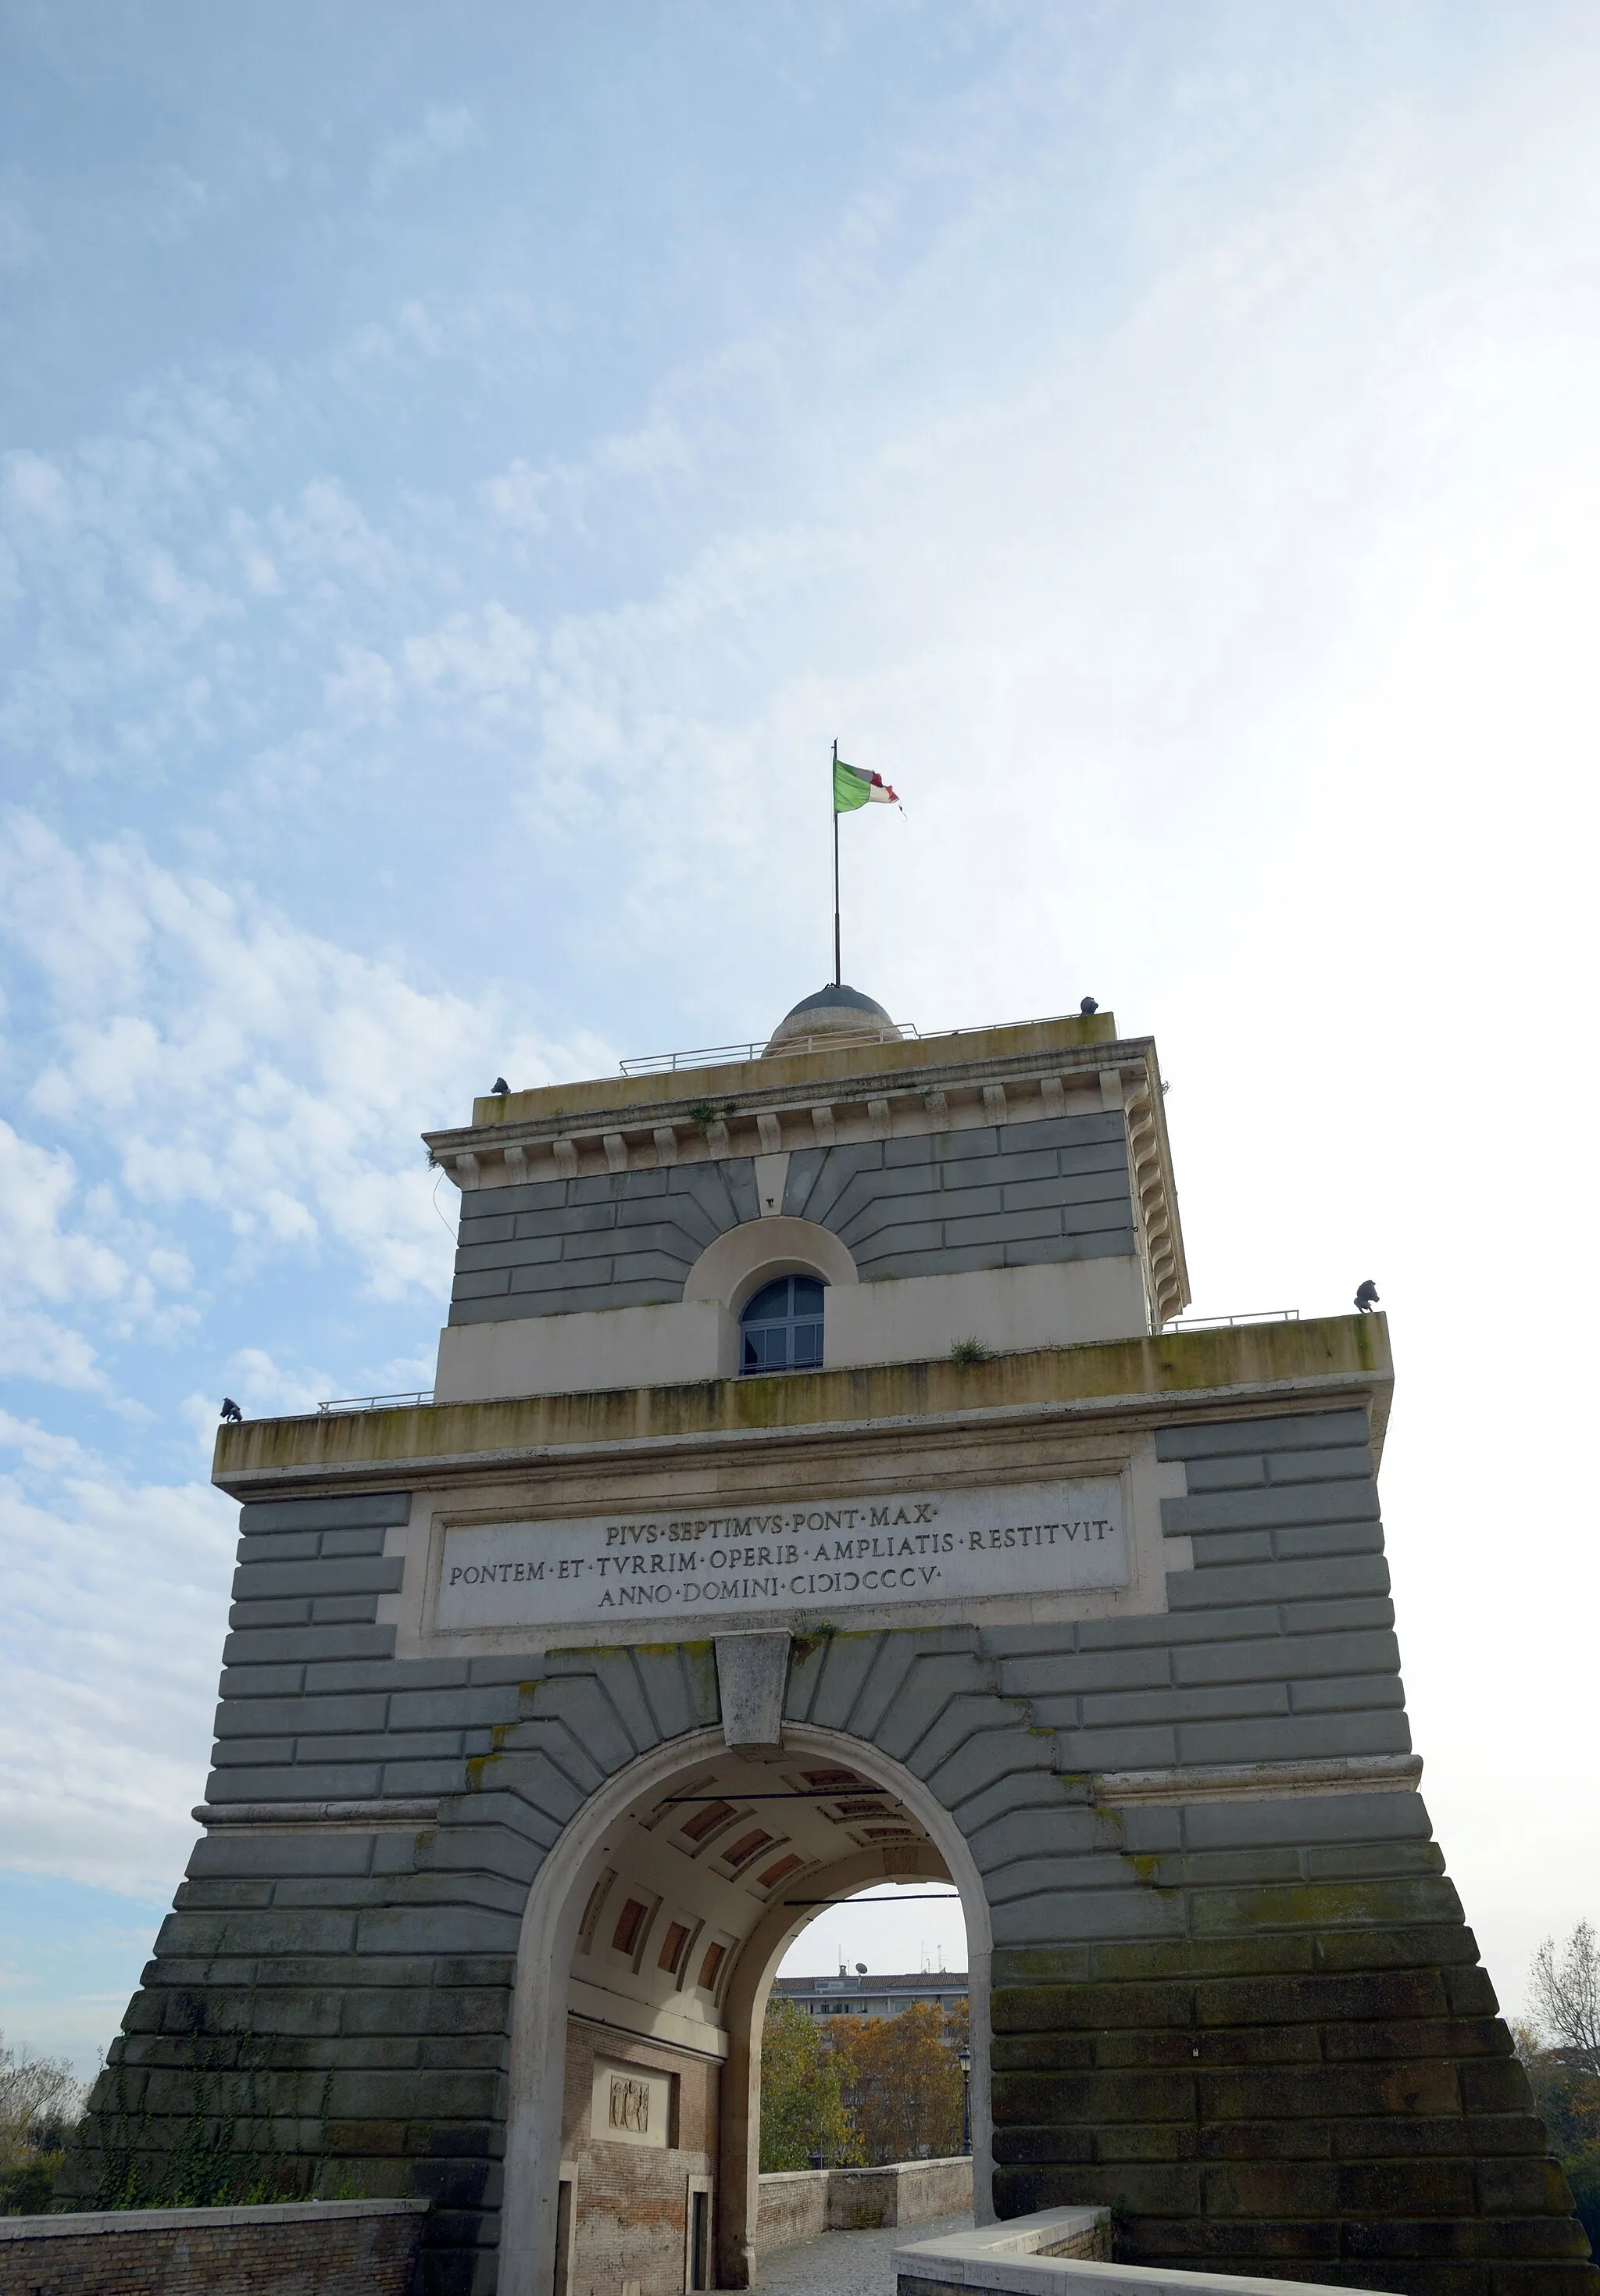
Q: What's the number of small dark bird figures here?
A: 4